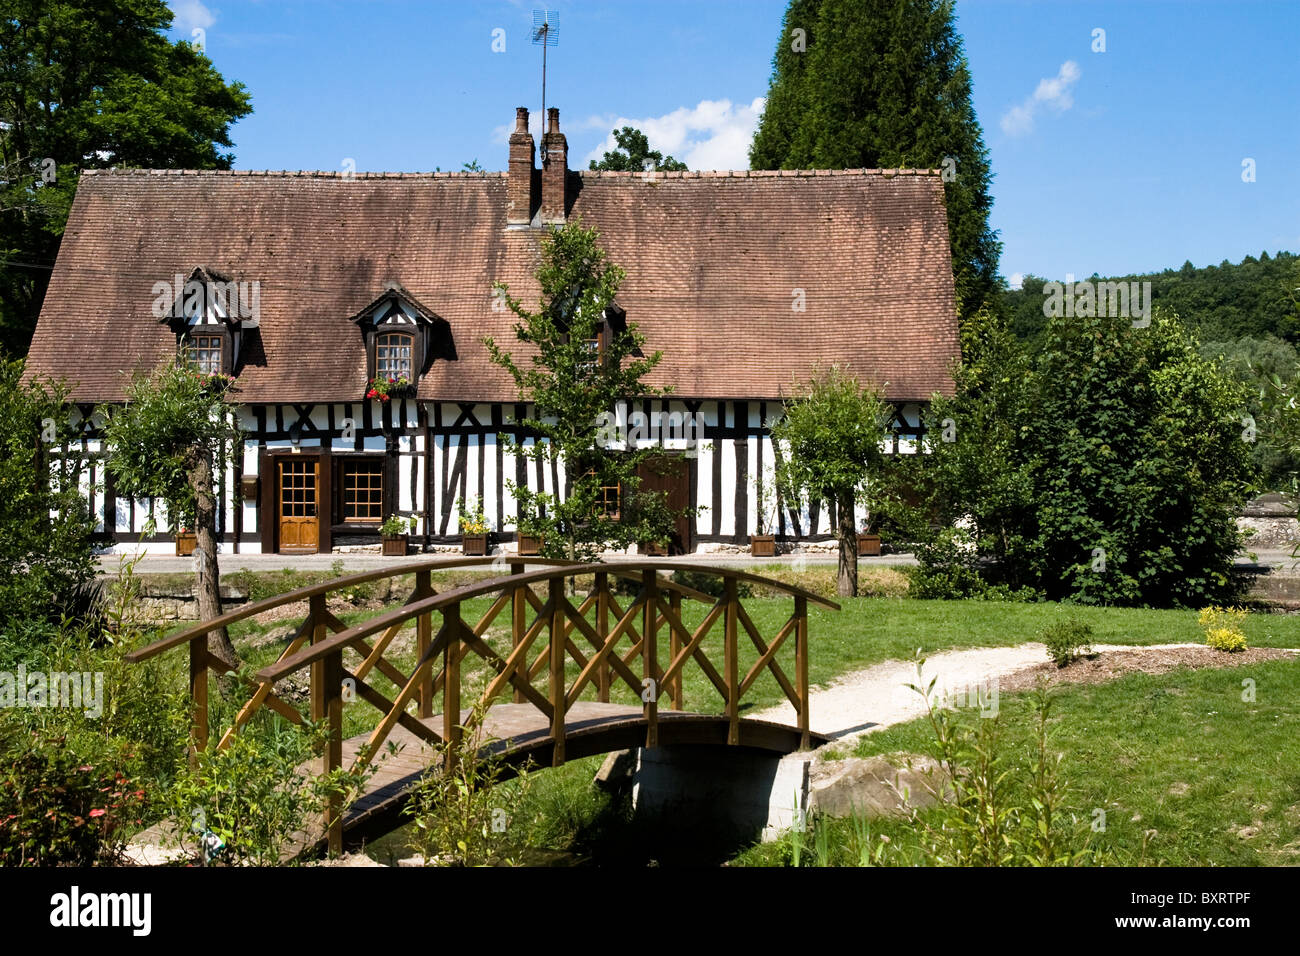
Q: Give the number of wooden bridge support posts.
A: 12